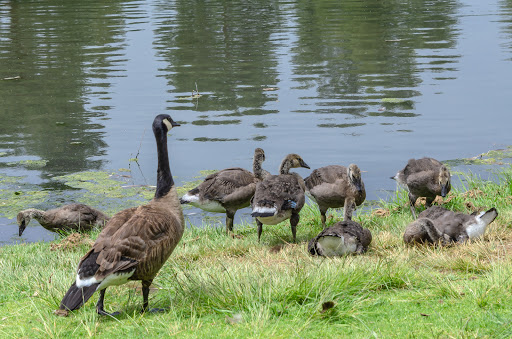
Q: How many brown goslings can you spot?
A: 7